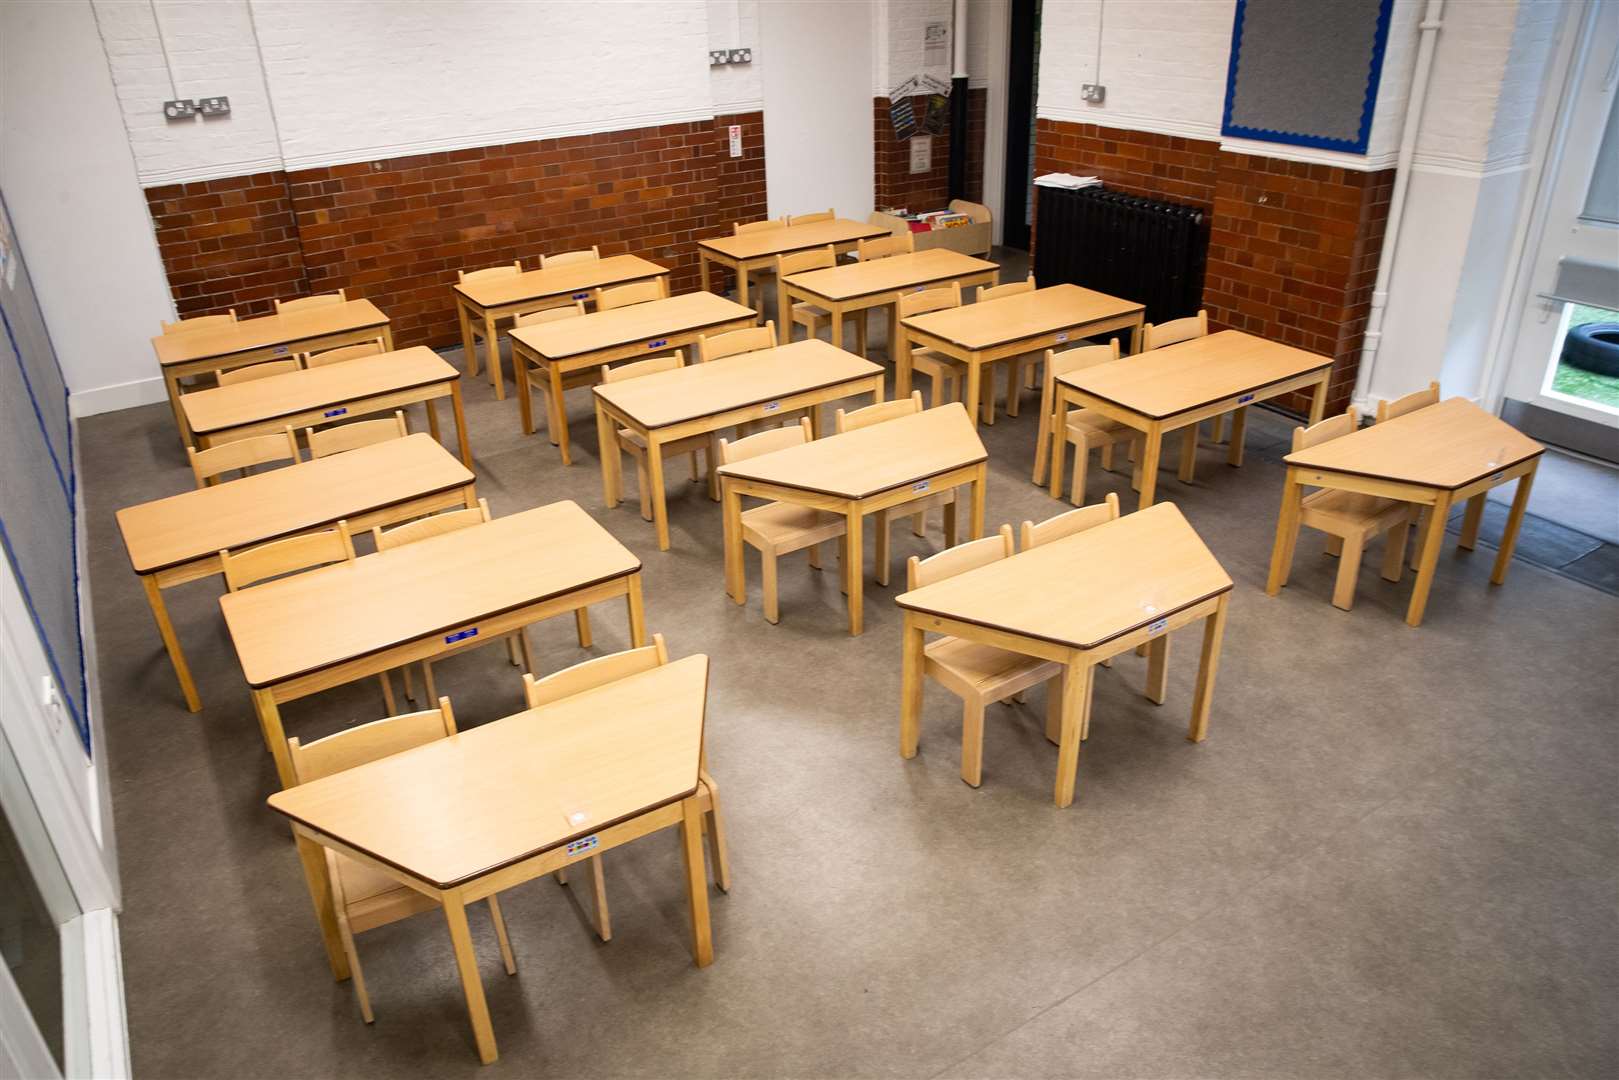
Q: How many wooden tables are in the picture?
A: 15